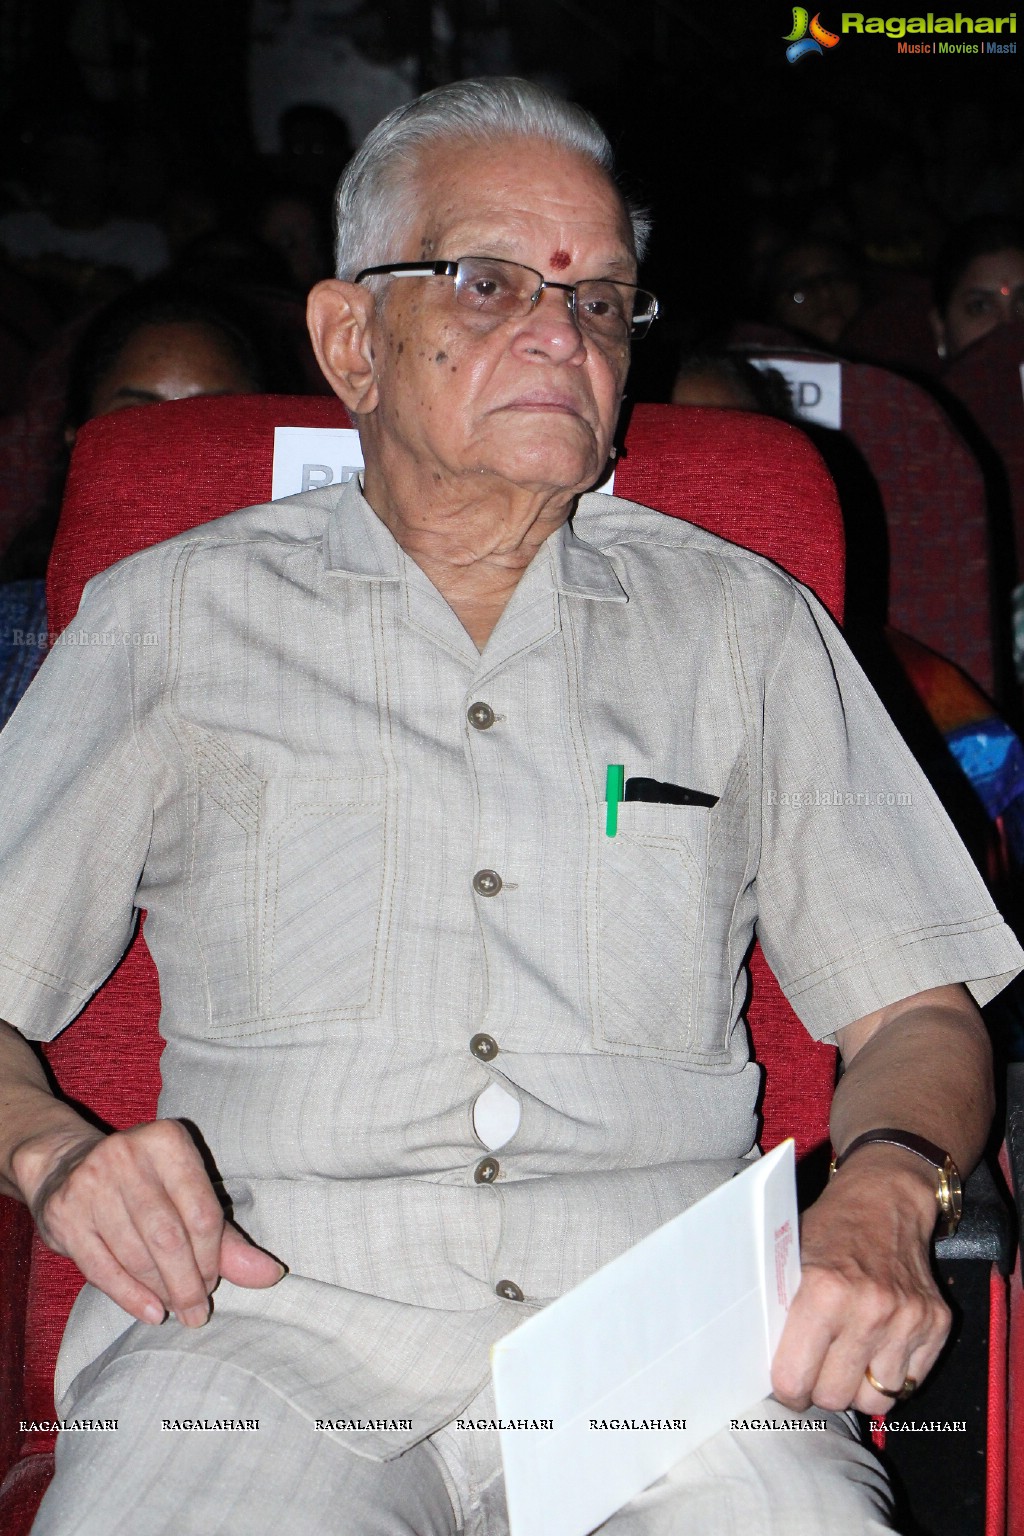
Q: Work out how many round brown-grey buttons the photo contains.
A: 5